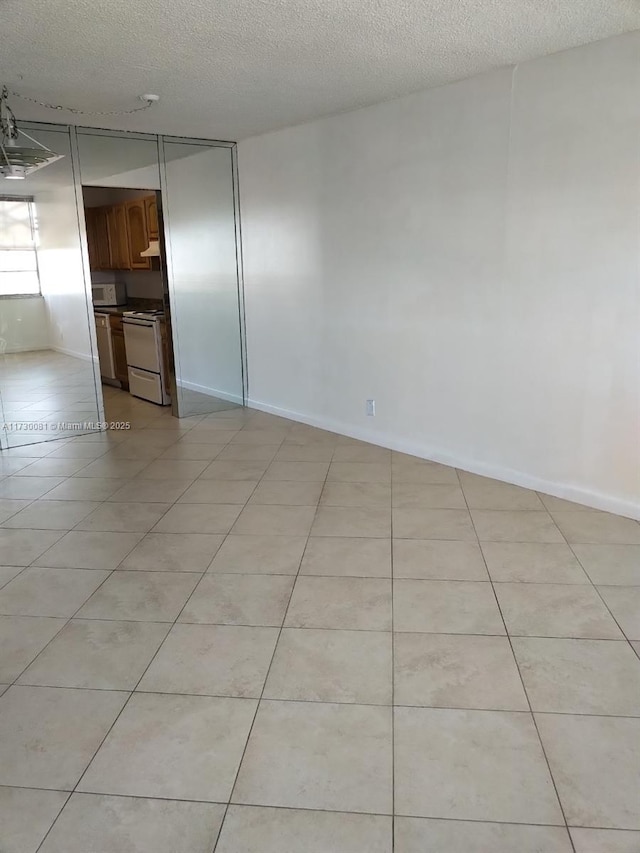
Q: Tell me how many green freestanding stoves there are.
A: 0